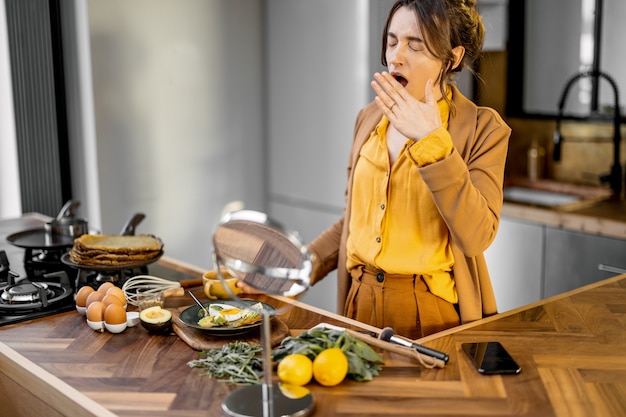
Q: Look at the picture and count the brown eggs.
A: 7